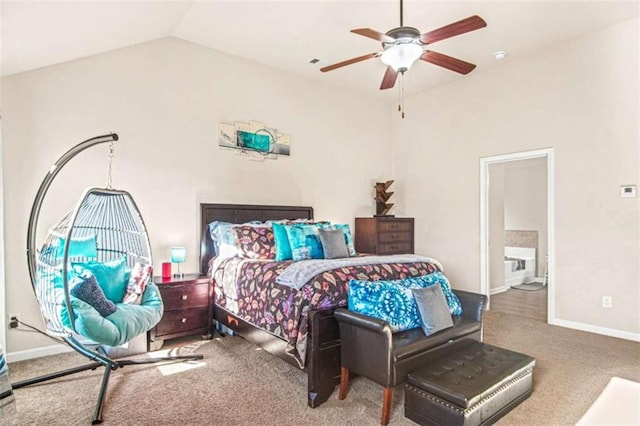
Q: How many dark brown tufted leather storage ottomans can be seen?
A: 1